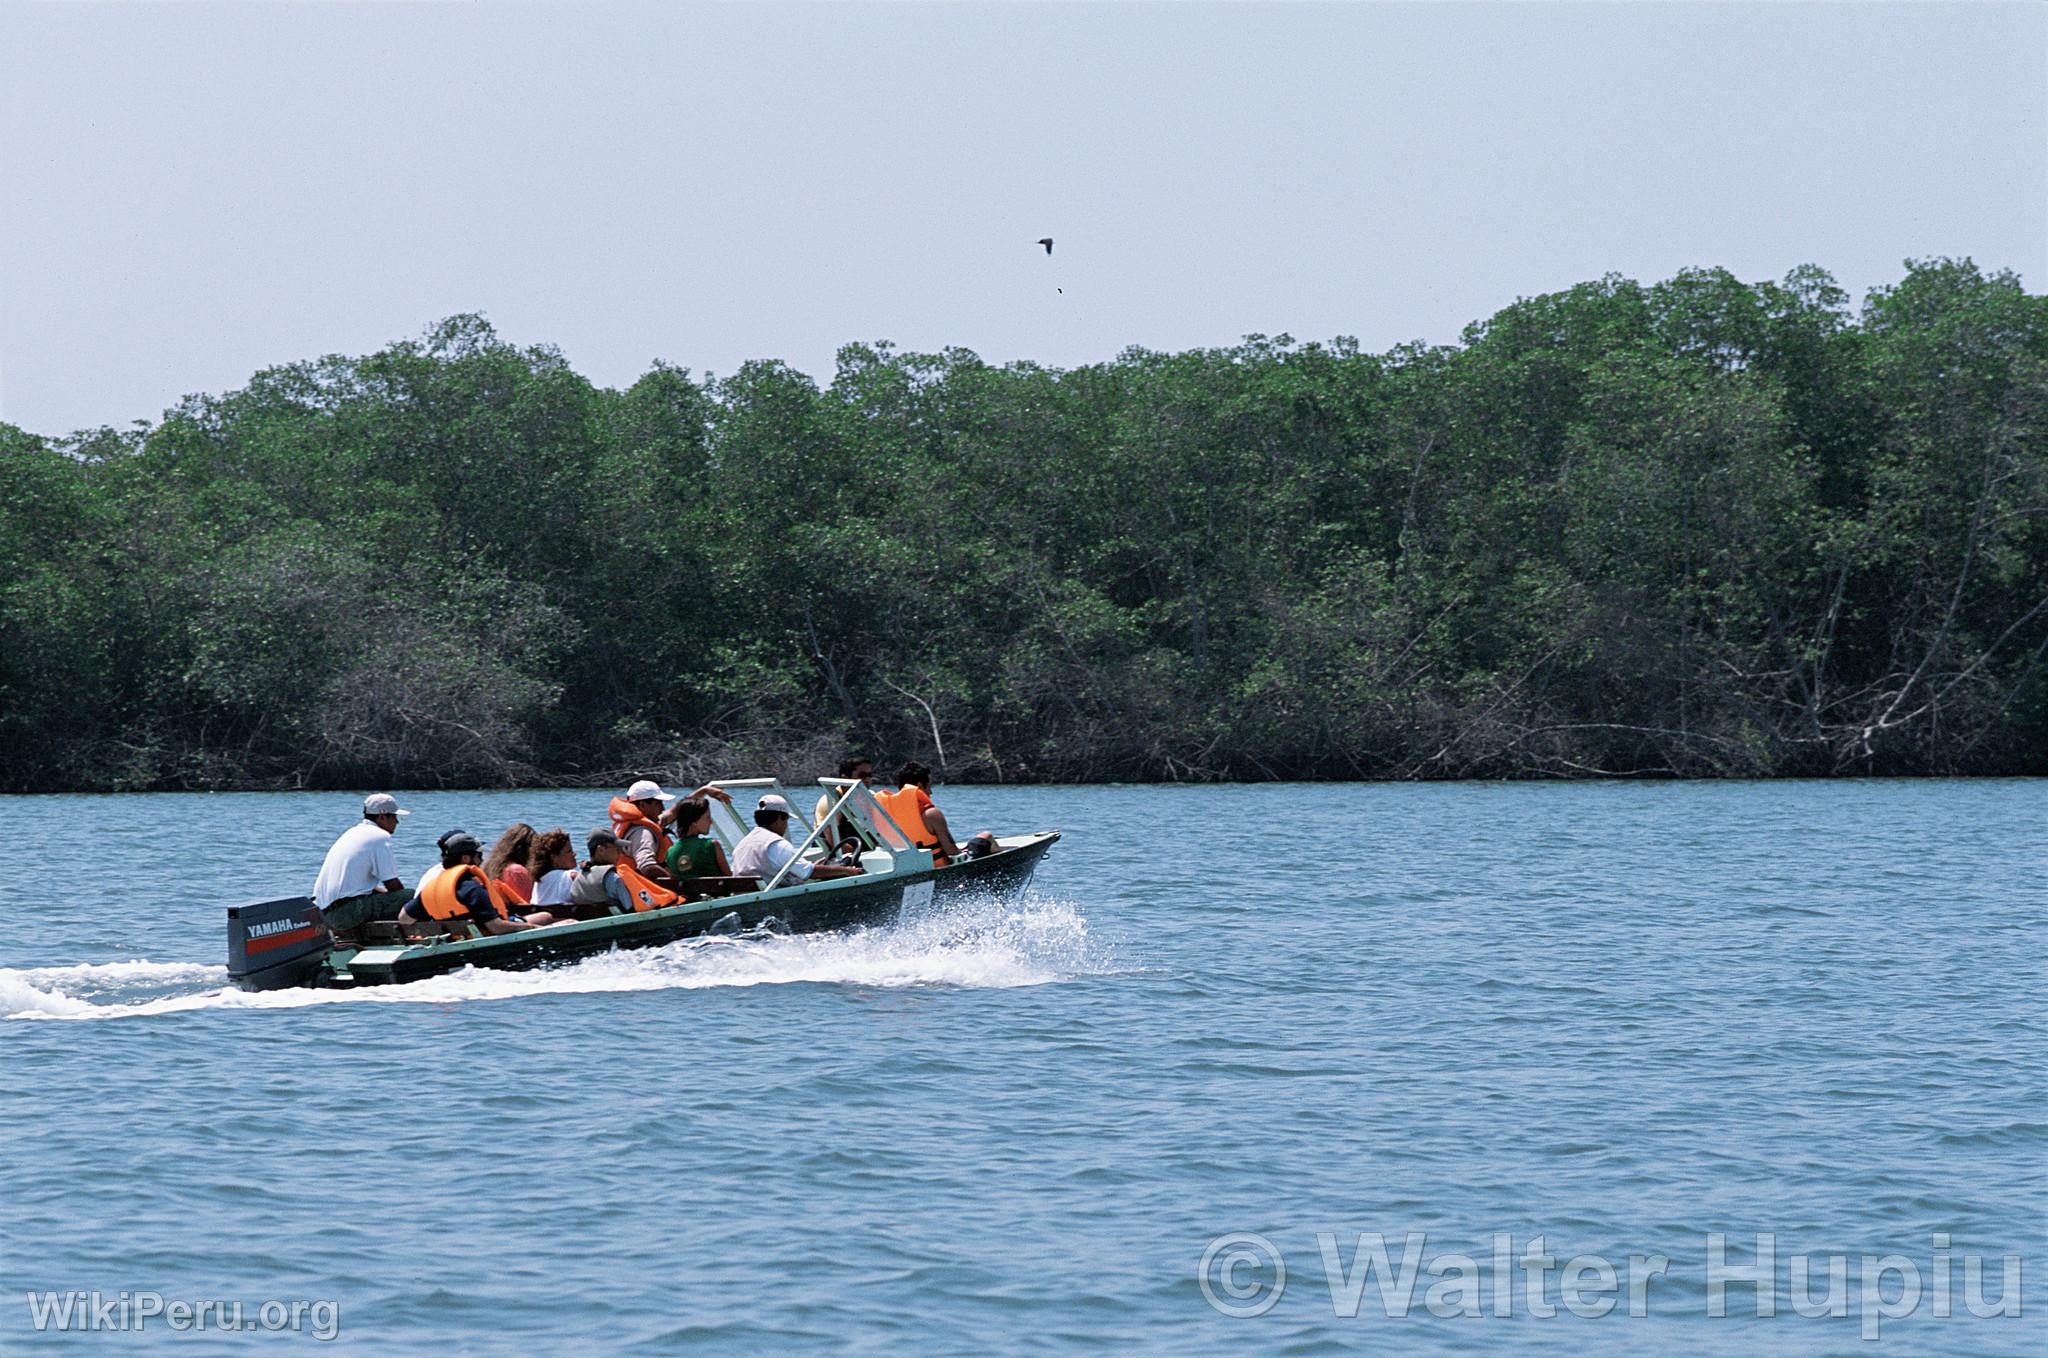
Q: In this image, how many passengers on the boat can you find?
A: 11